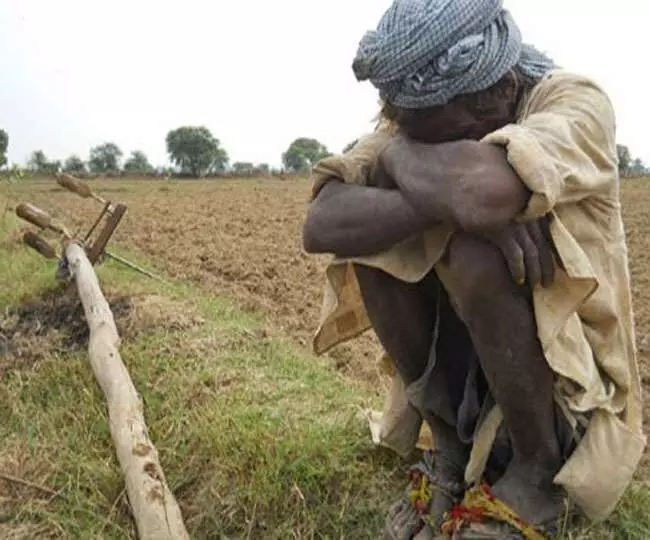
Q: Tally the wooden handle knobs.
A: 3